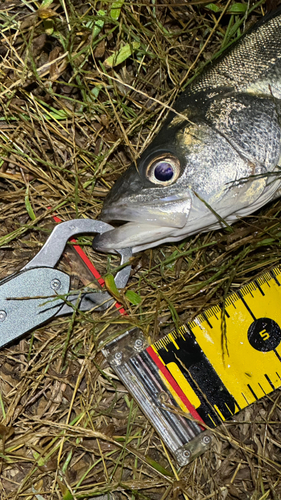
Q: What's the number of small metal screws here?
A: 6